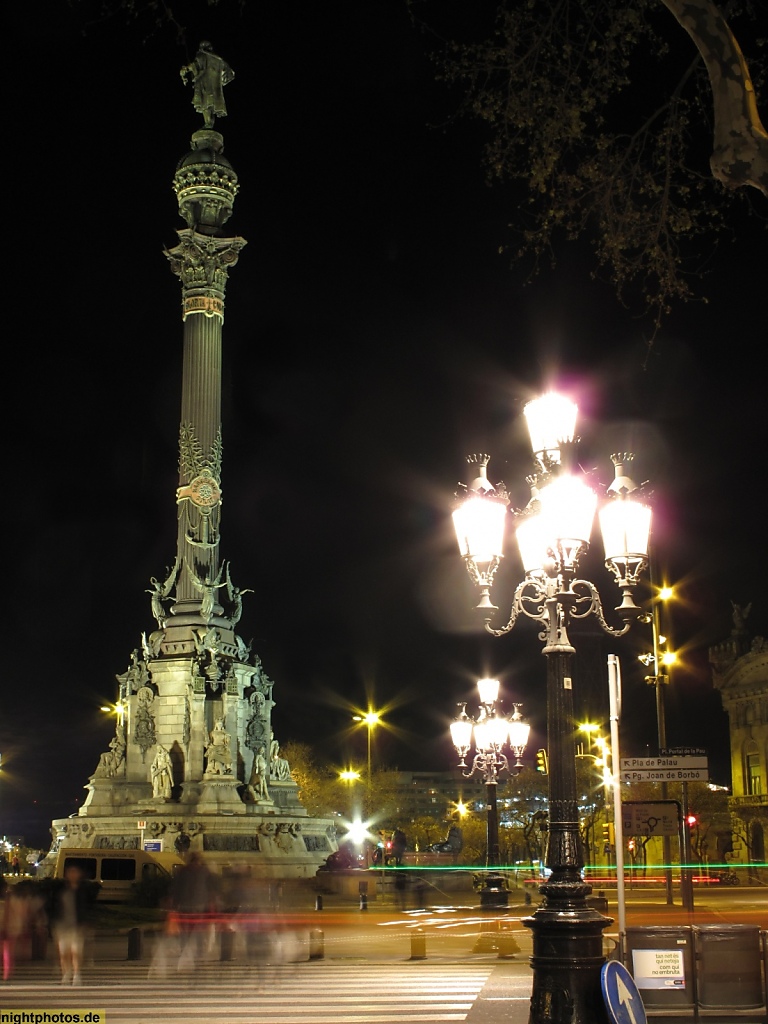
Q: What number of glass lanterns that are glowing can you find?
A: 10